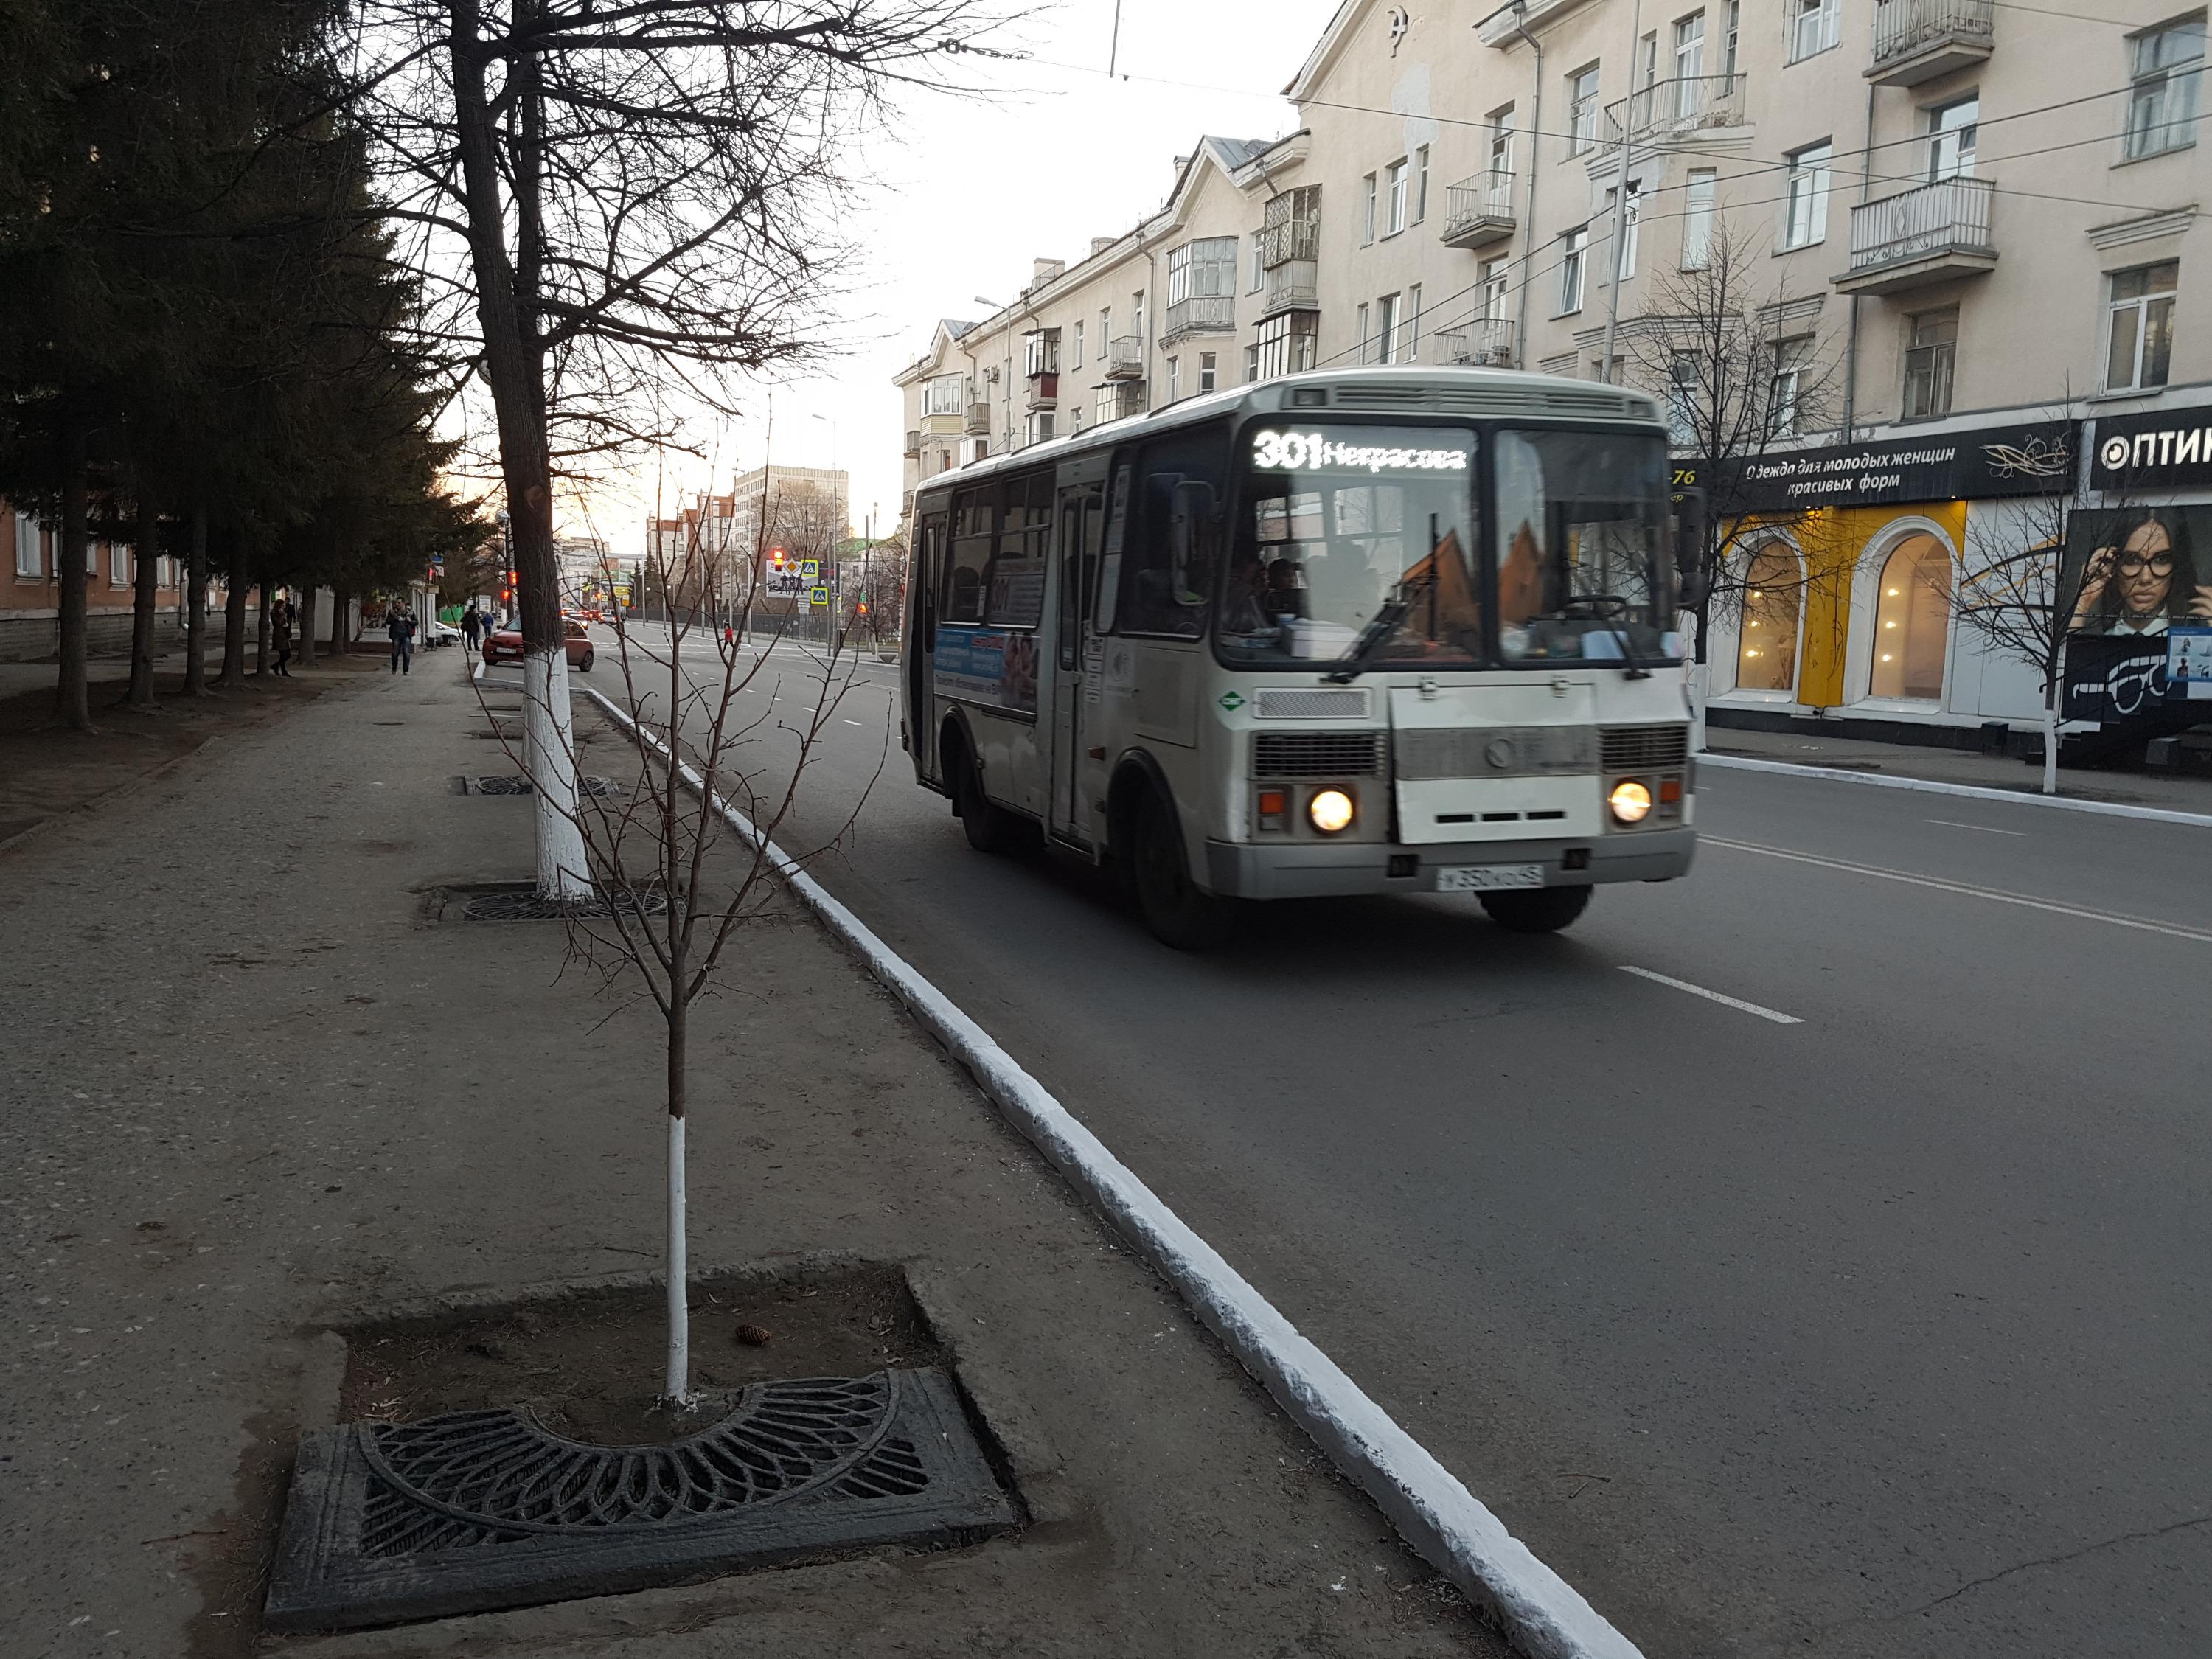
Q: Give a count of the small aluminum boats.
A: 0